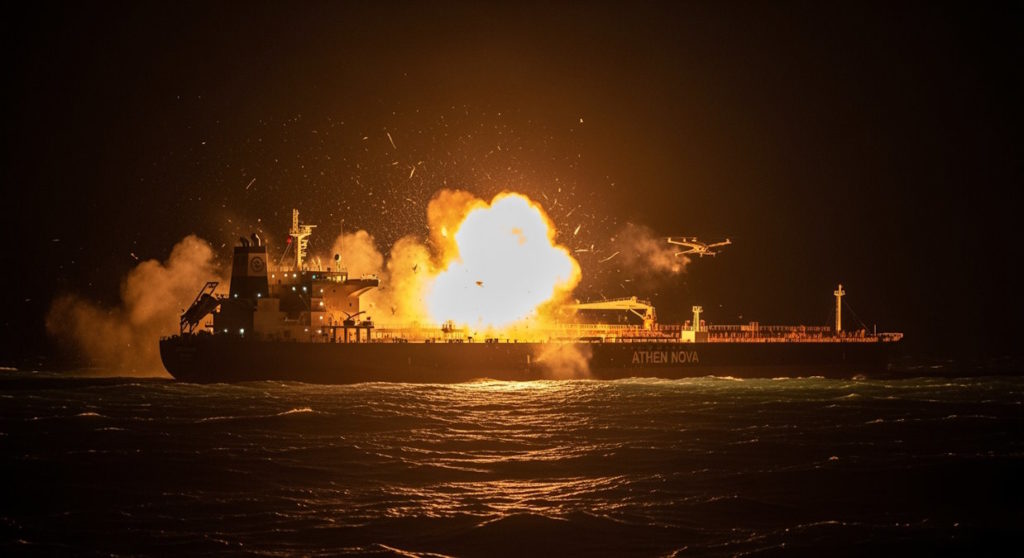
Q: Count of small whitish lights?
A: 14